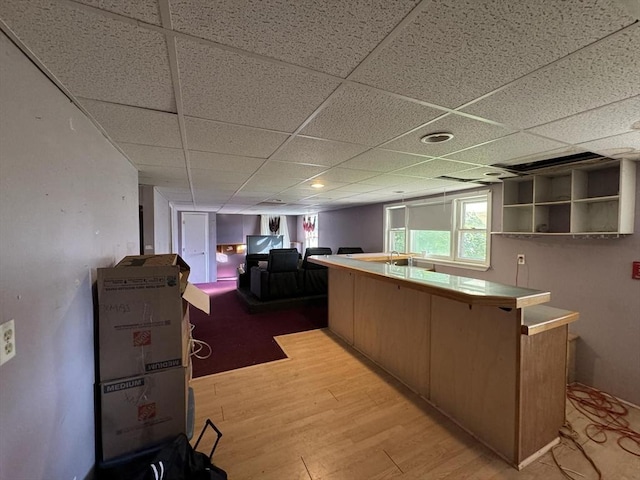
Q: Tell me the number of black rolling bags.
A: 1